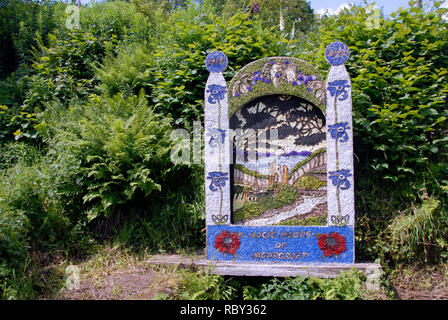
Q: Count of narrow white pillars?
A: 2